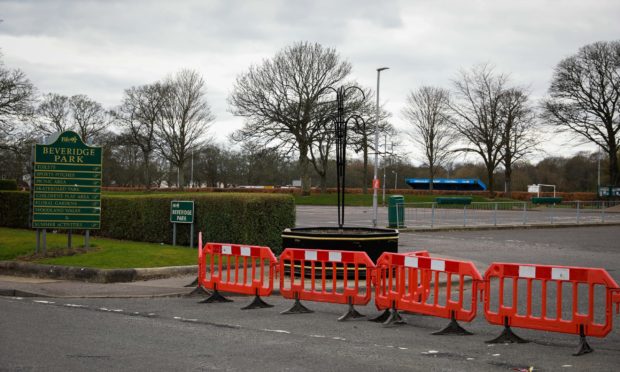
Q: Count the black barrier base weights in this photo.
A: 11